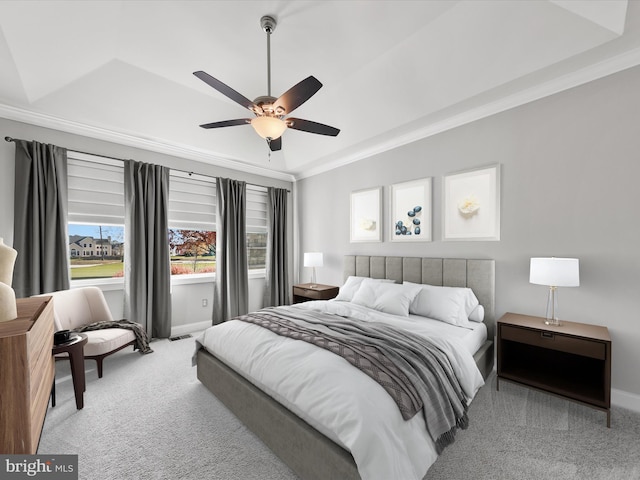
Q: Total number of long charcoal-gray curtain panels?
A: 4